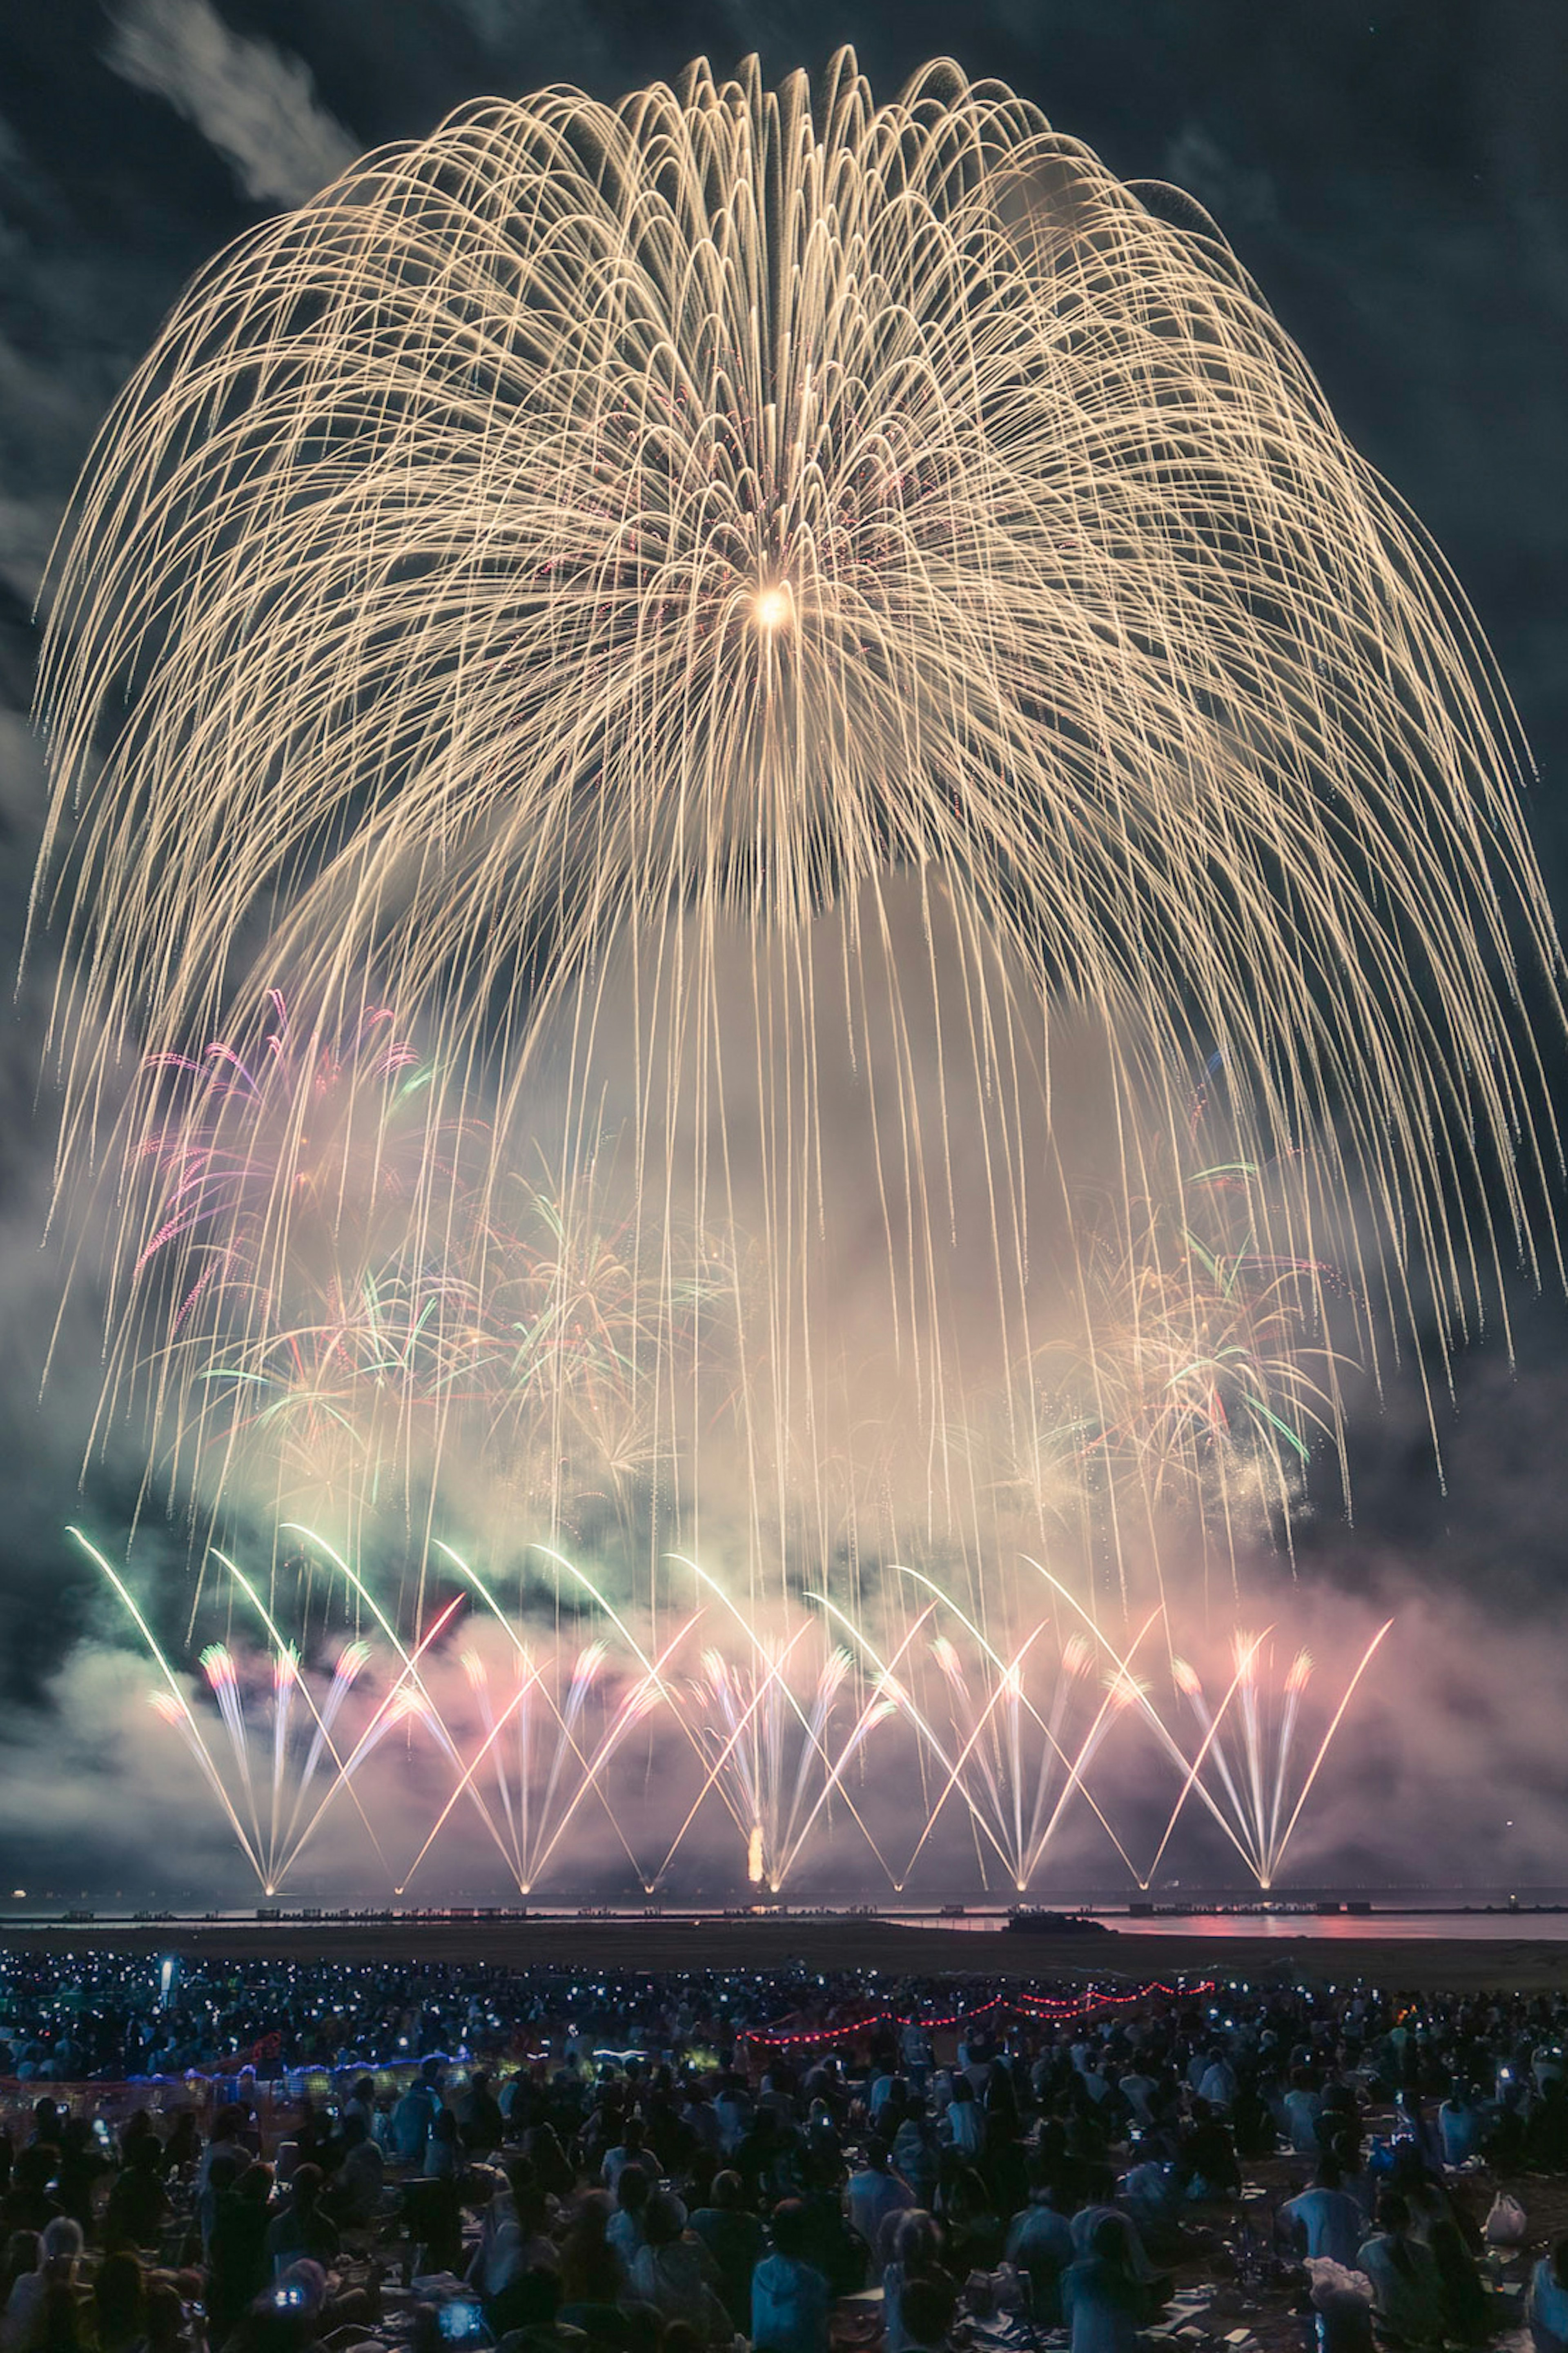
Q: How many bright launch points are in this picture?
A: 9